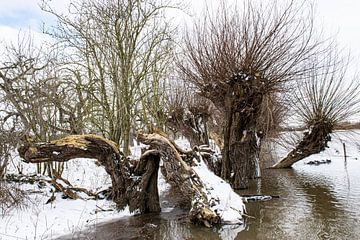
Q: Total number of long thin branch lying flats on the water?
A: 1